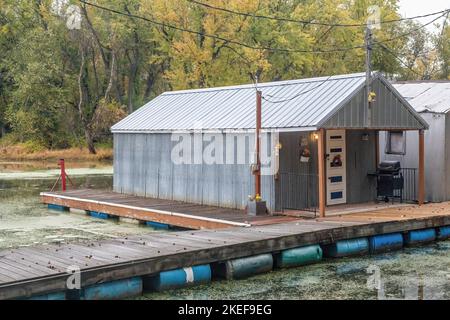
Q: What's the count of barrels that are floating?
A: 12